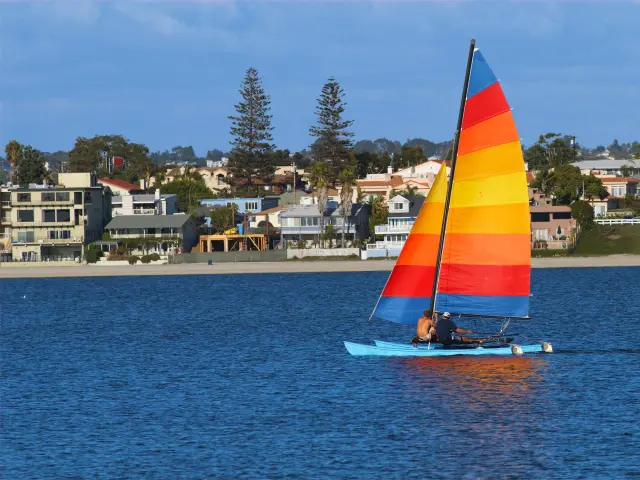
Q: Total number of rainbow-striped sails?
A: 2